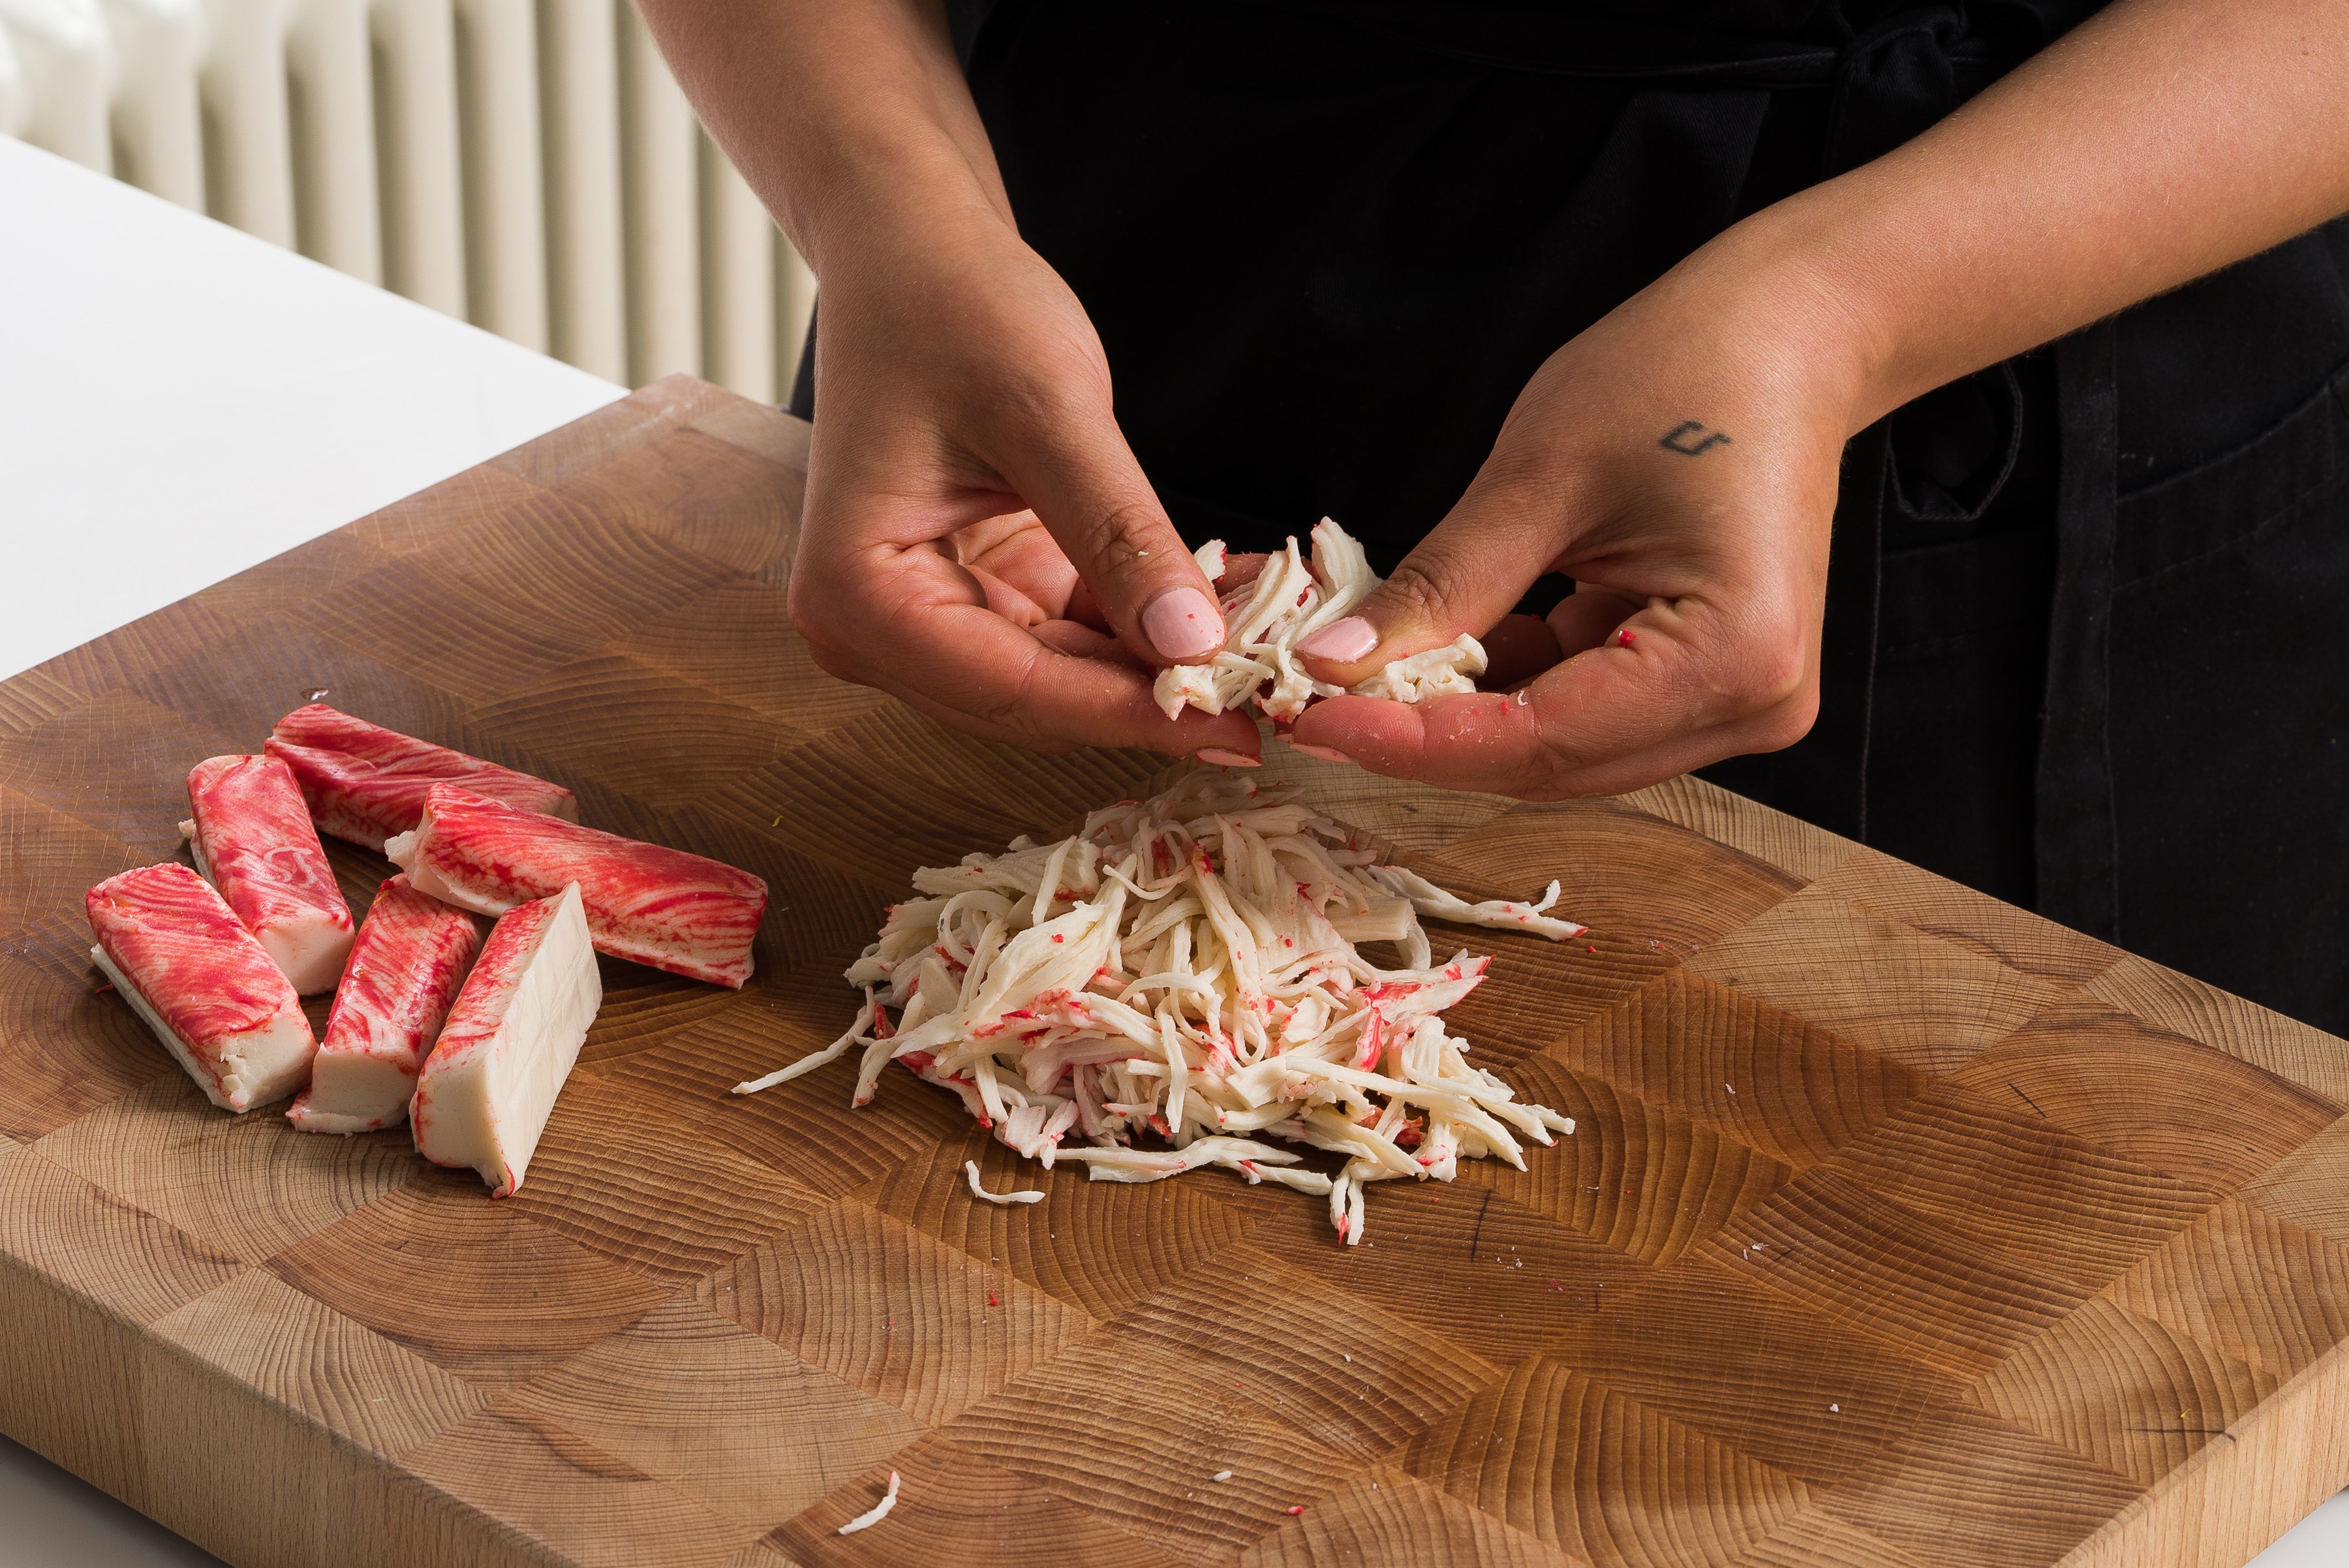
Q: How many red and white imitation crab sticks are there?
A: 6